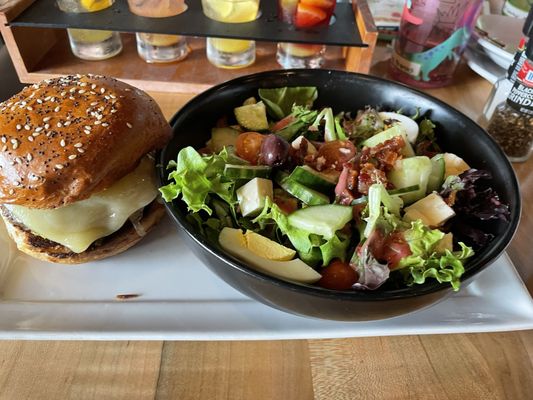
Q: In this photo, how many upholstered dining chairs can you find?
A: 0